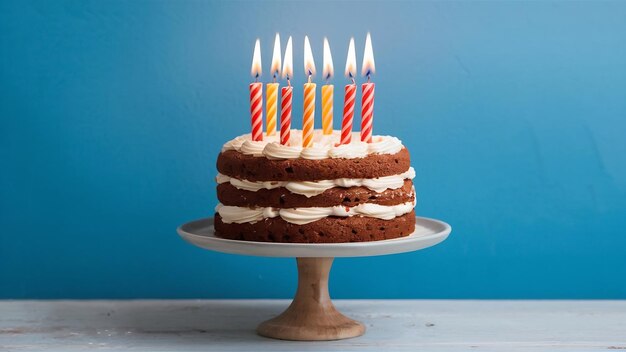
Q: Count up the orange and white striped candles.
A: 3